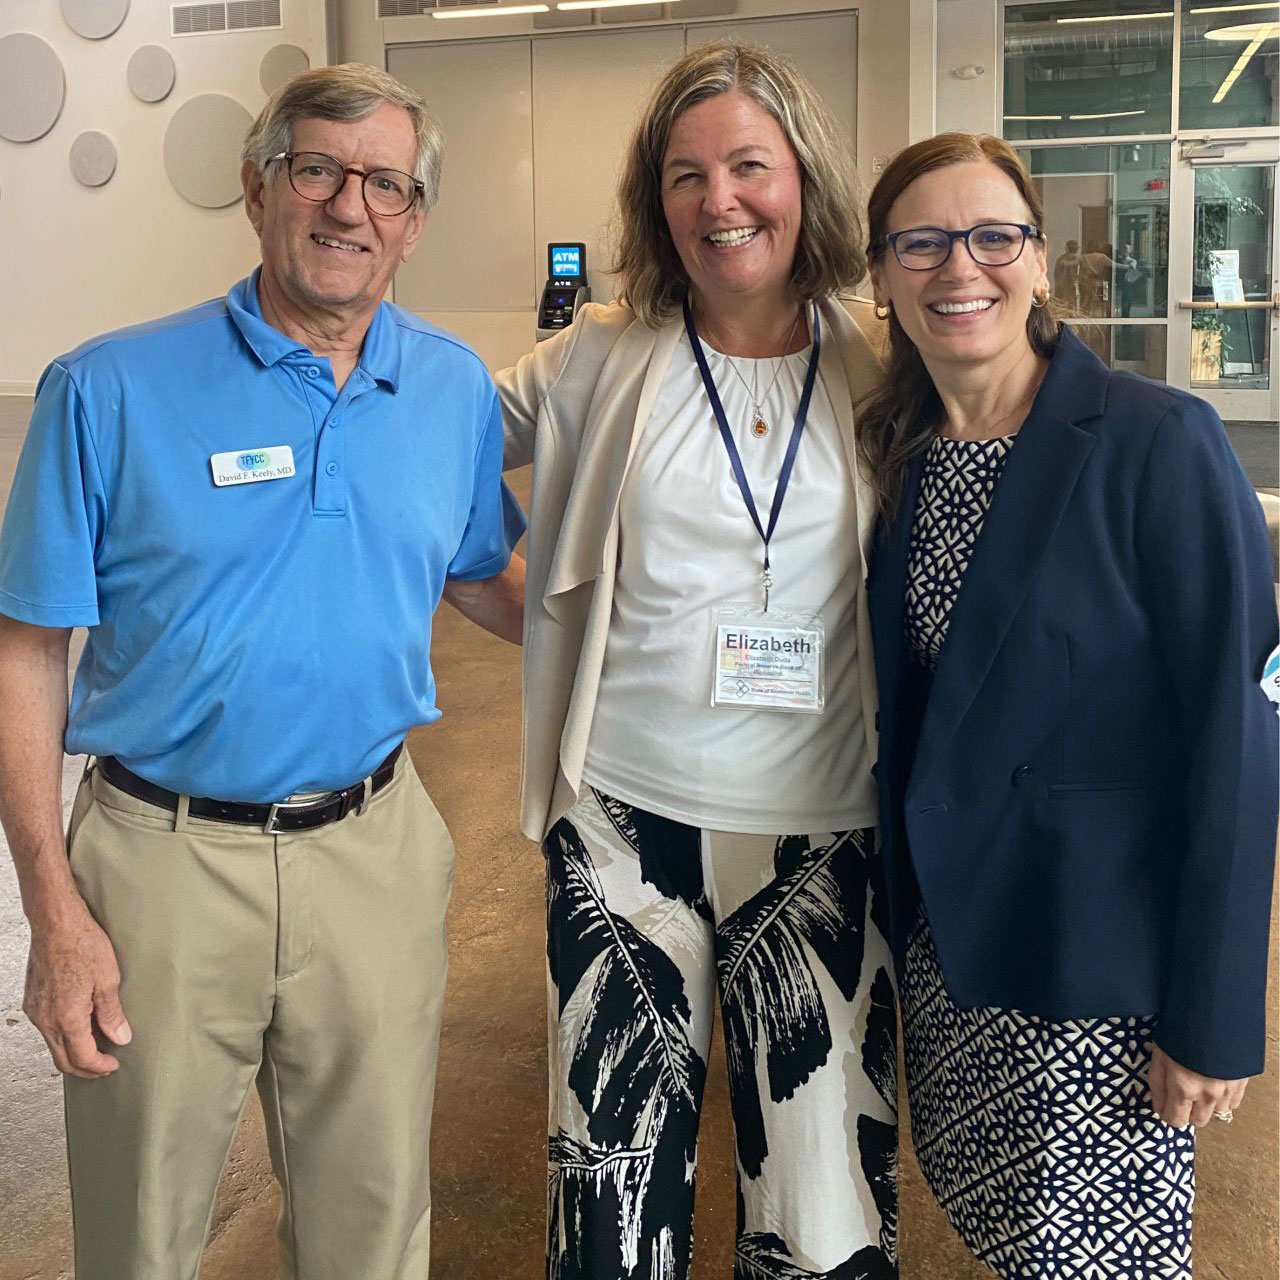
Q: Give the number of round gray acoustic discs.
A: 6